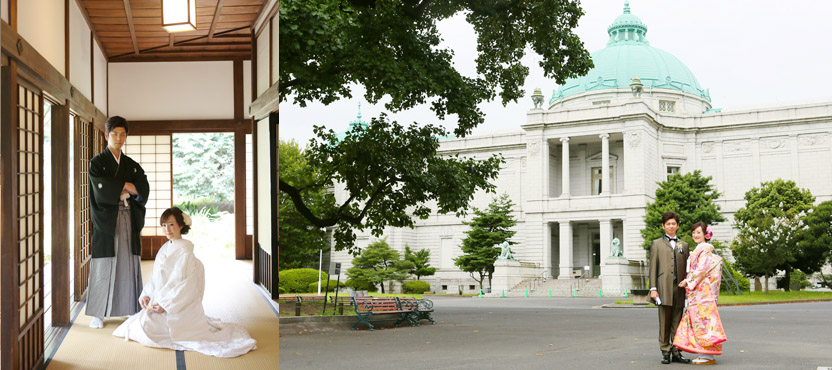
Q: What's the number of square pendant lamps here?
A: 1